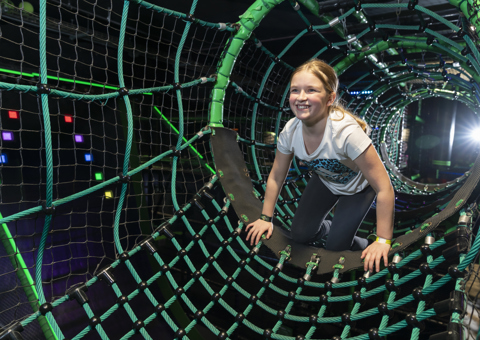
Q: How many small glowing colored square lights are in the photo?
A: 8